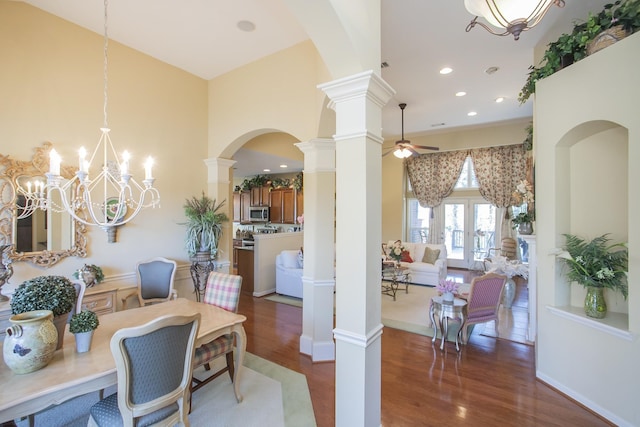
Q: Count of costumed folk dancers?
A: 0